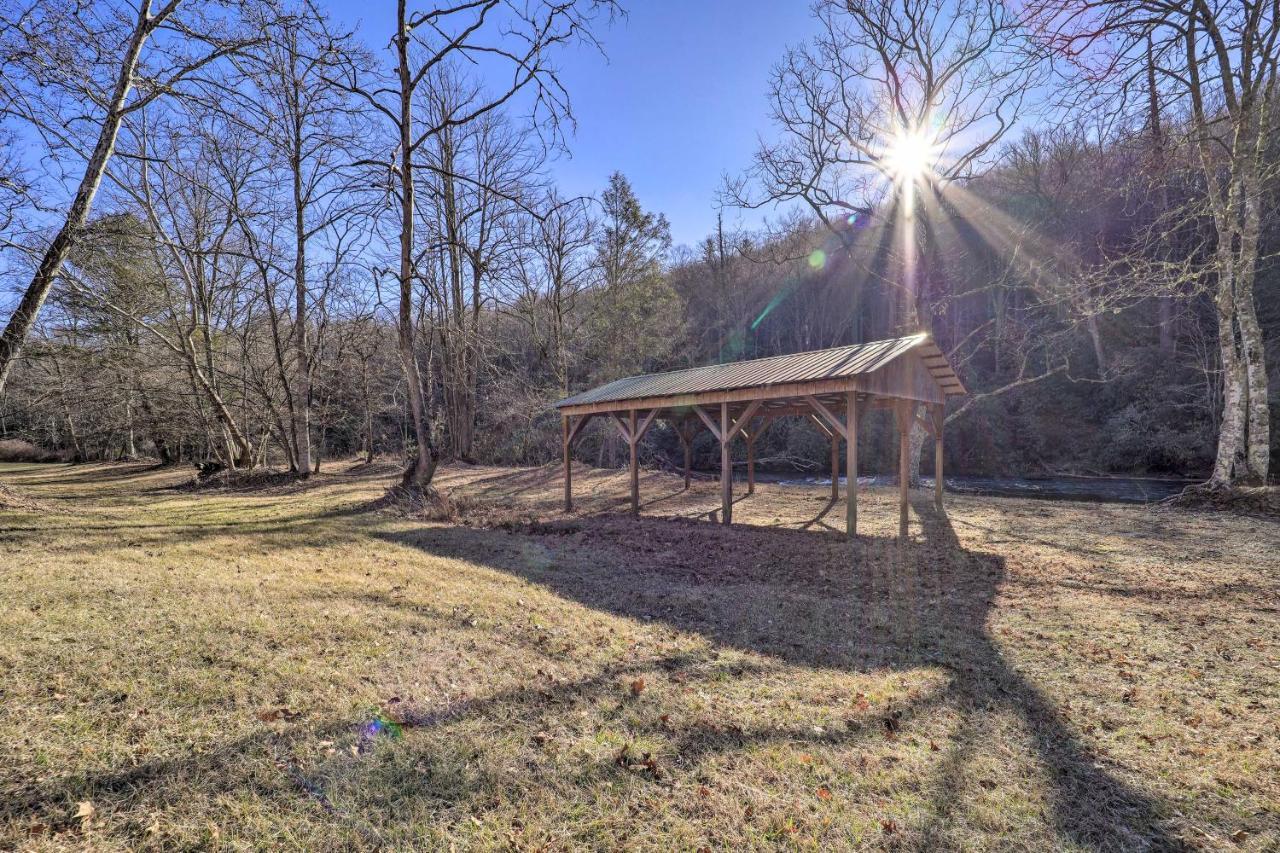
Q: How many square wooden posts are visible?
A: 9